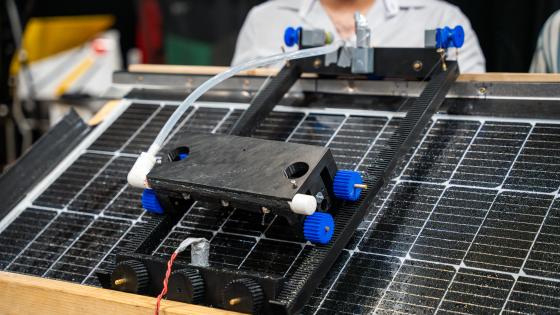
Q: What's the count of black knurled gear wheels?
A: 3